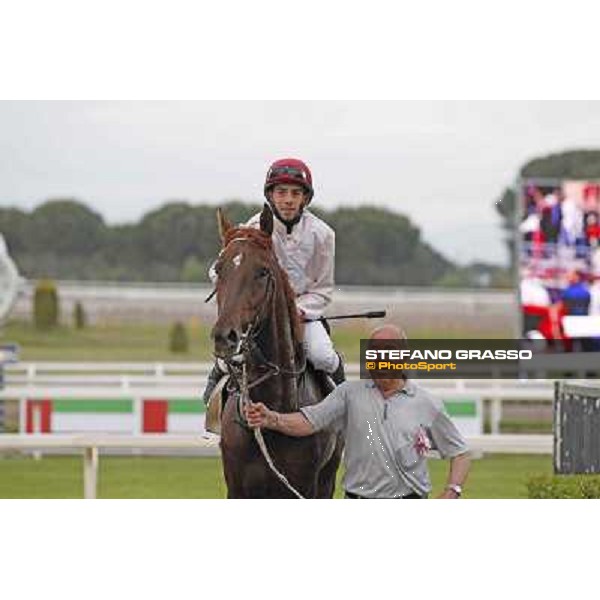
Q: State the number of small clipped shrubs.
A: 3